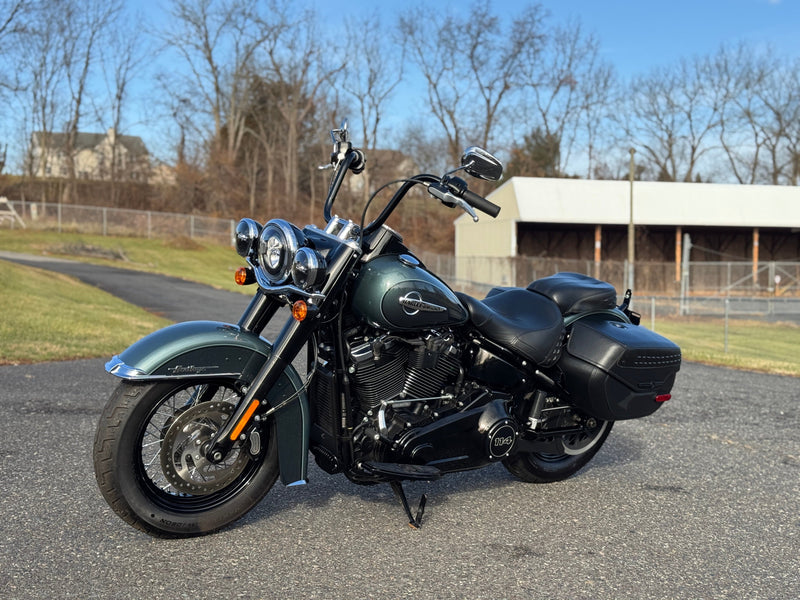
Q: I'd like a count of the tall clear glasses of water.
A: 0